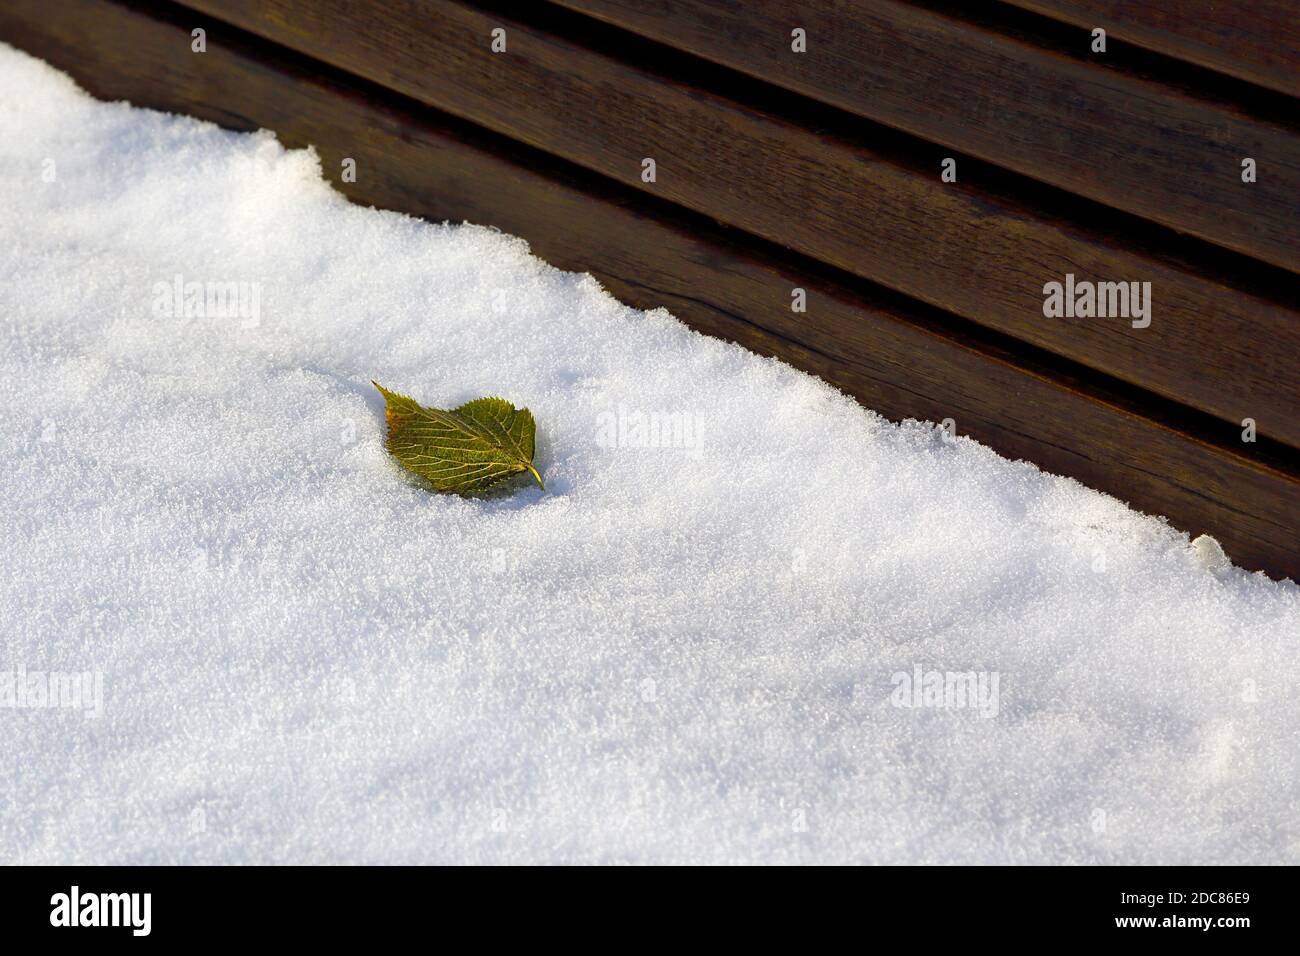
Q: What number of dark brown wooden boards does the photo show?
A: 4